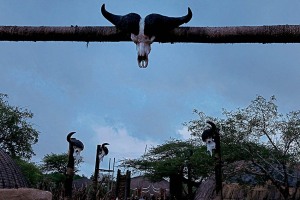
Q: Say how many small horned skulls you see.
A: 3